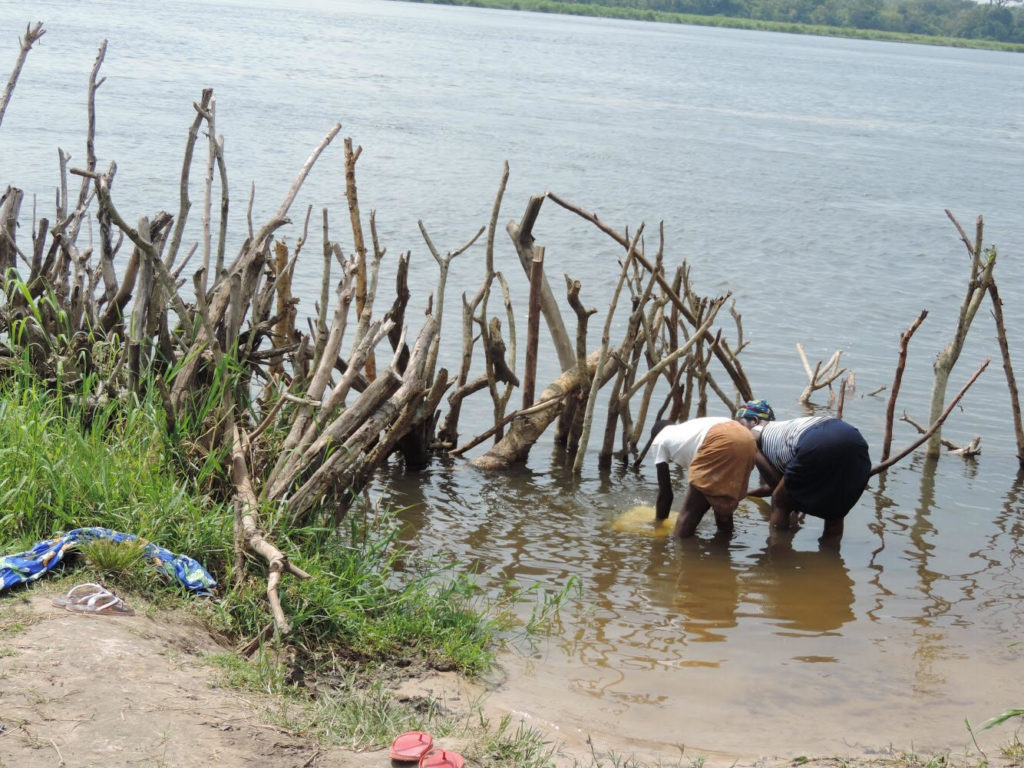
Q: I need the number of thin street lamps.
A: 0